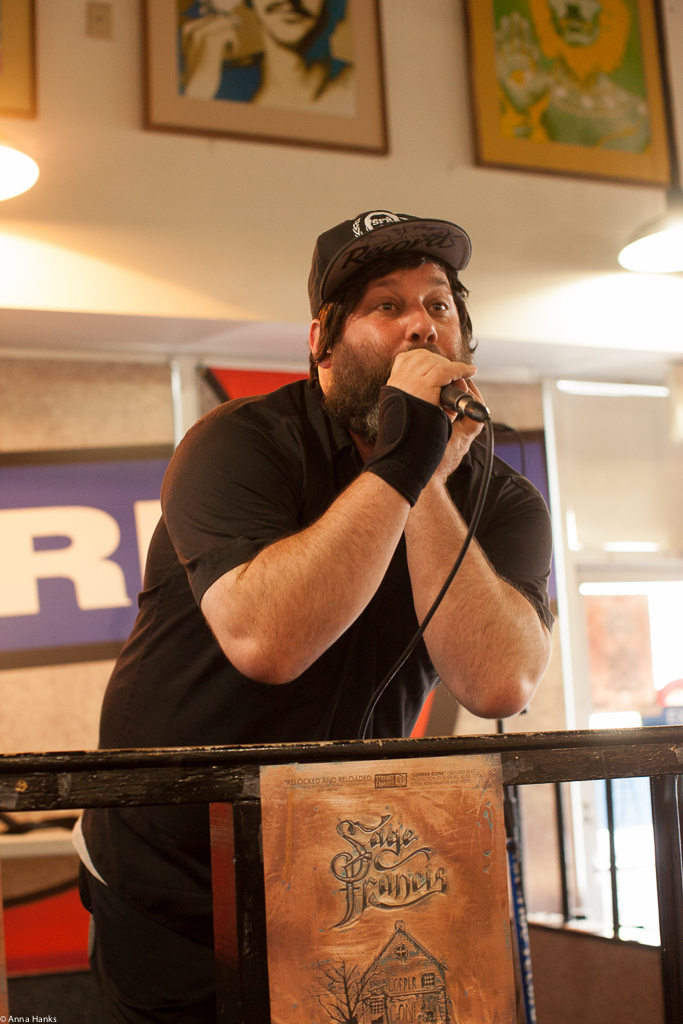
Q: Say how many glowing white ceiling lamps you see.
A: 2